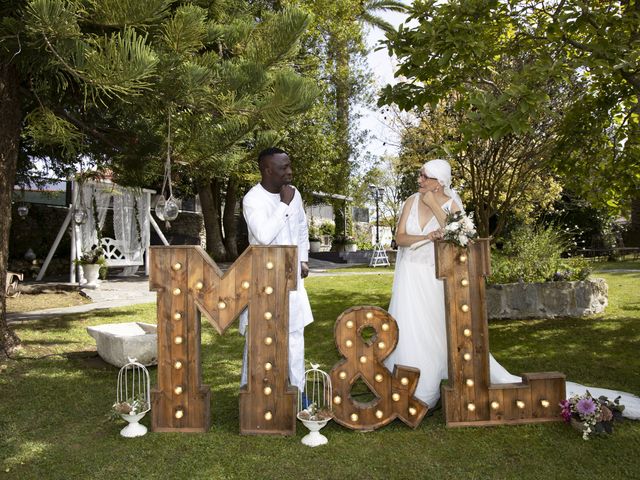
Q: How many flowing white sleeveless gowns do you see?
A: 1